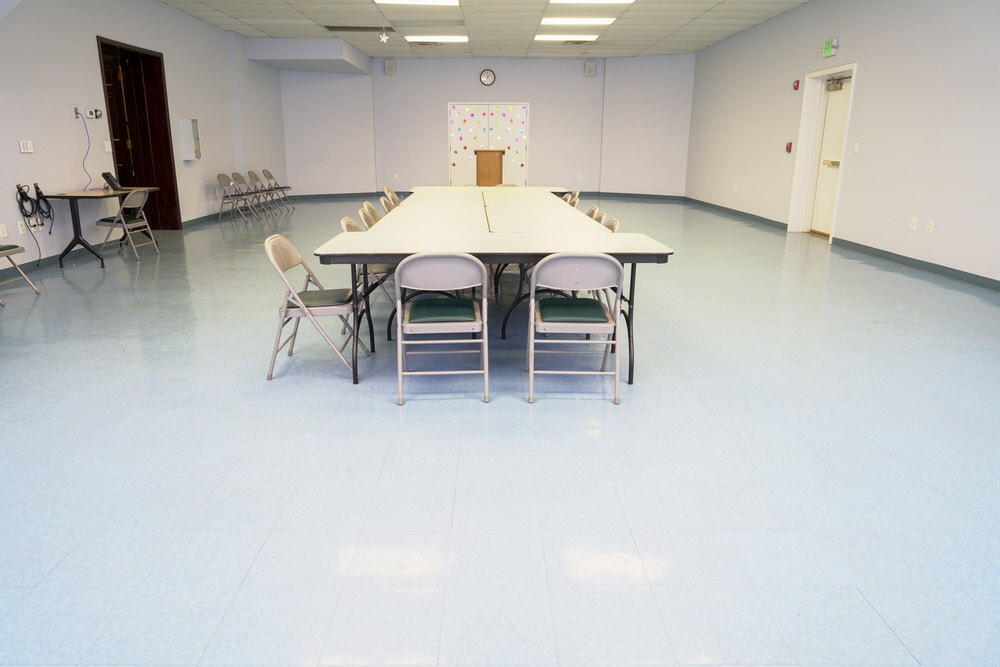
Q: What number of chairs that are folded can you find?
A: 0